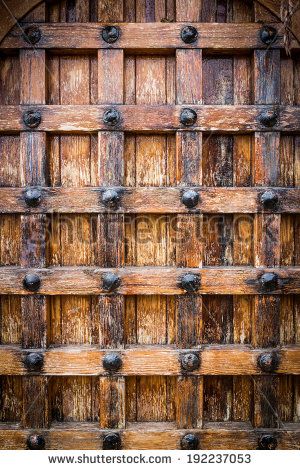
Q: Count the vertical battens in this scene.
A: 4